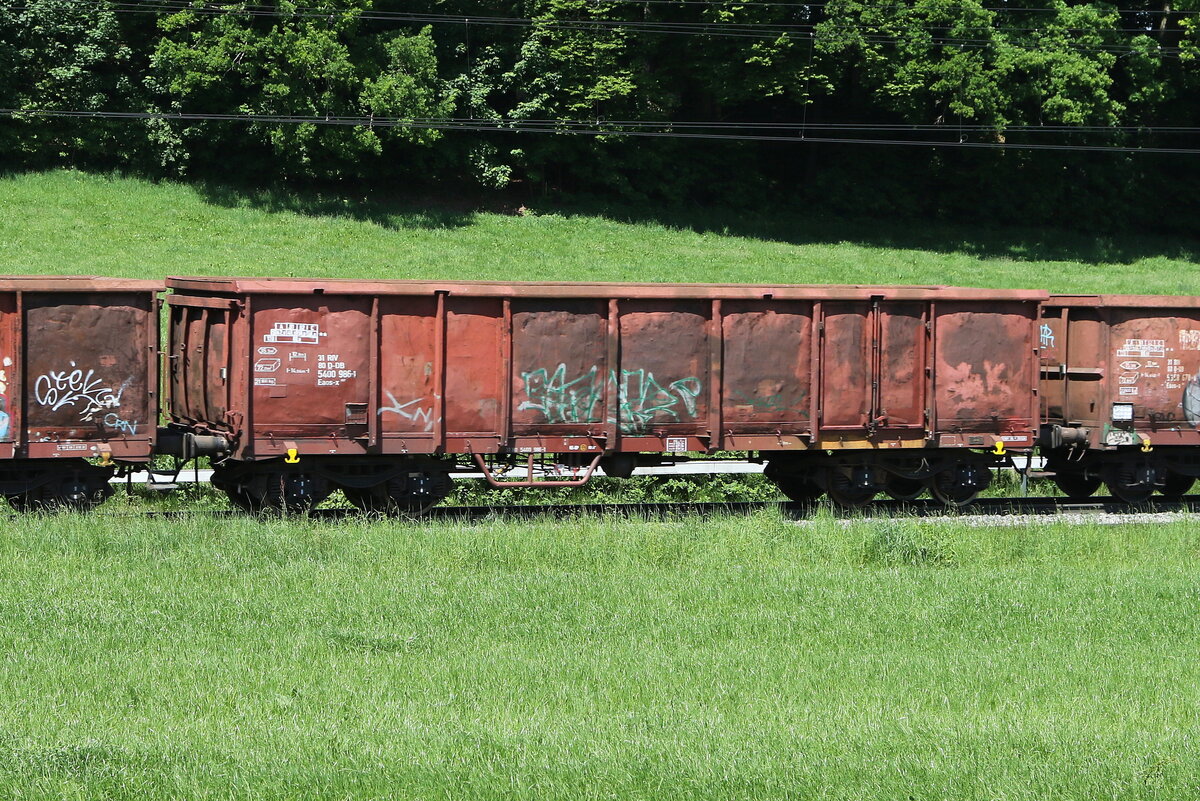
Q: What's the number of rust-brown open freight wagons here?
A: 3